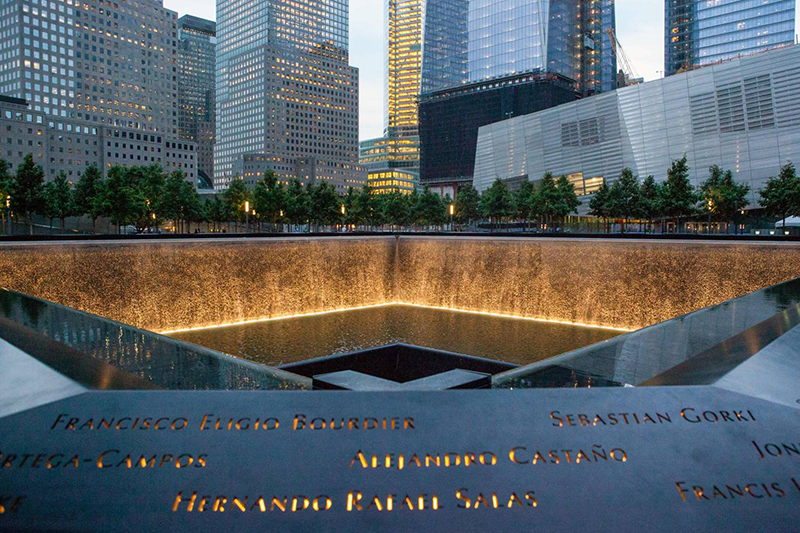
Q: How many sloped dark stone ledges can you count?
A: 2